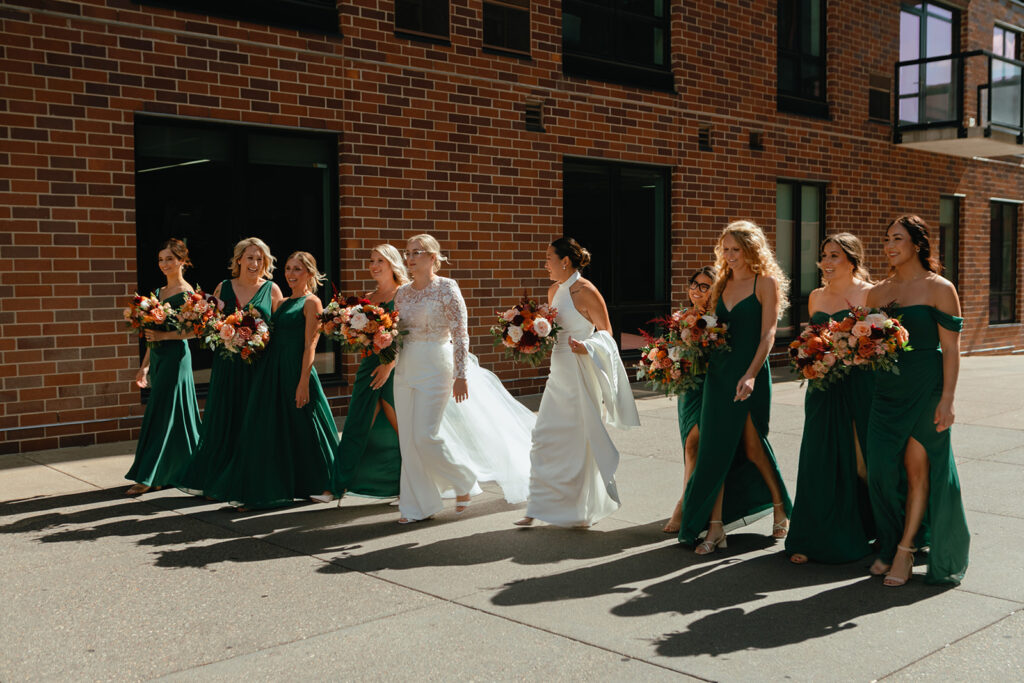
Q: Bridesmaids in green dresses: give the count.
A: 8